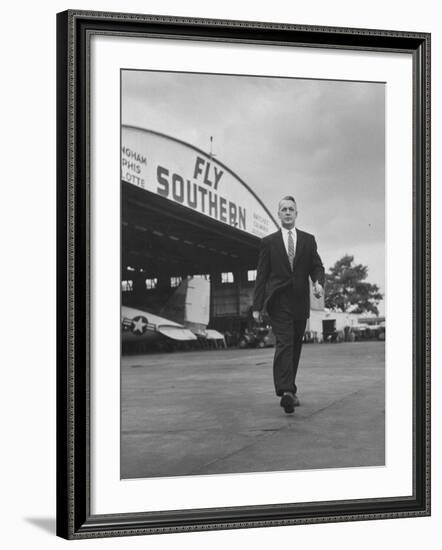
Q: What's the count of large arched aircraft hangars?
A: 1